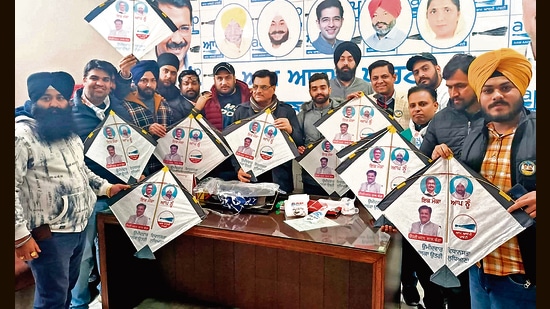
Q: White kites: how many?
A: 9